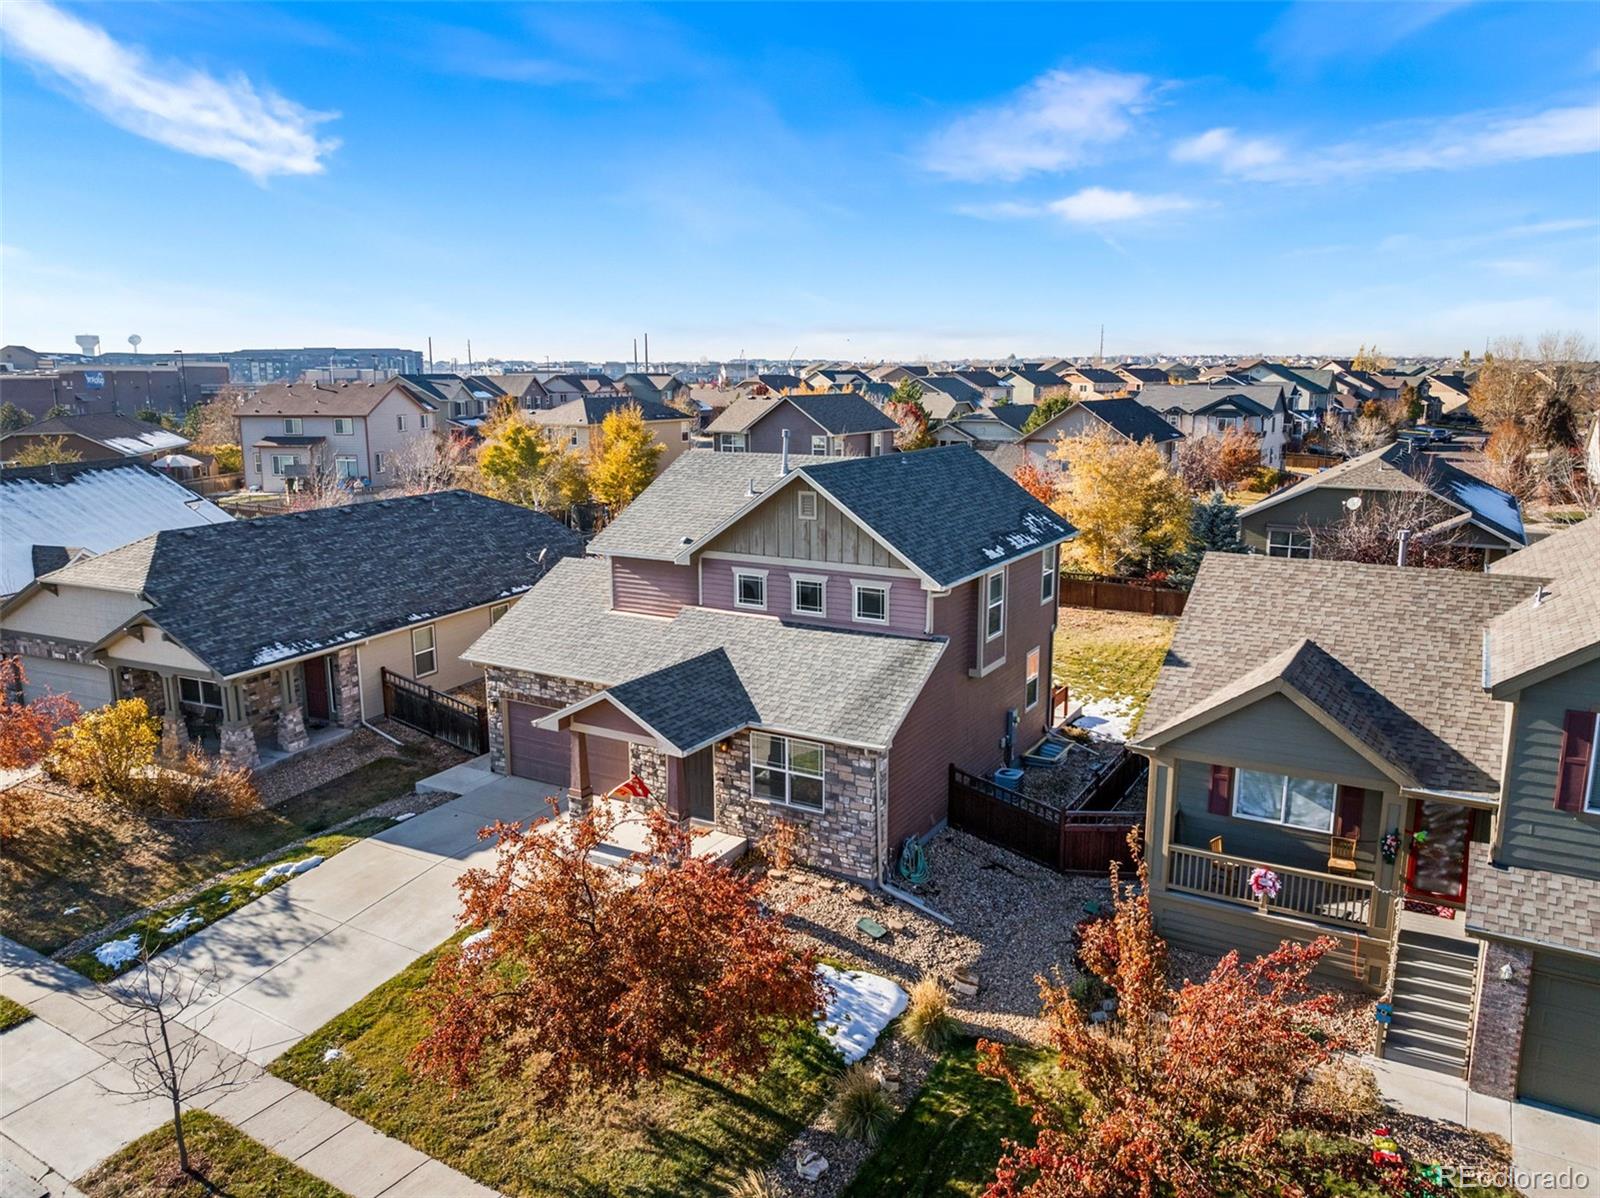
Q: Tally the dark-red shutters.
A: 3